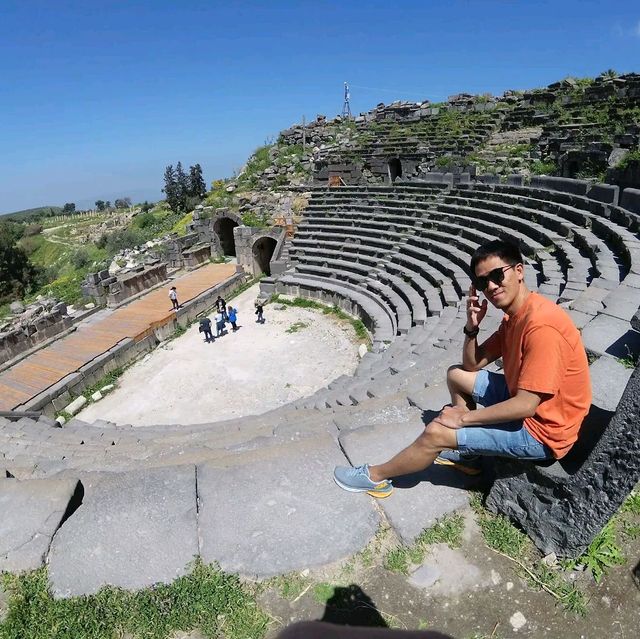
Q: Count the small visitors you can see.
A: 6